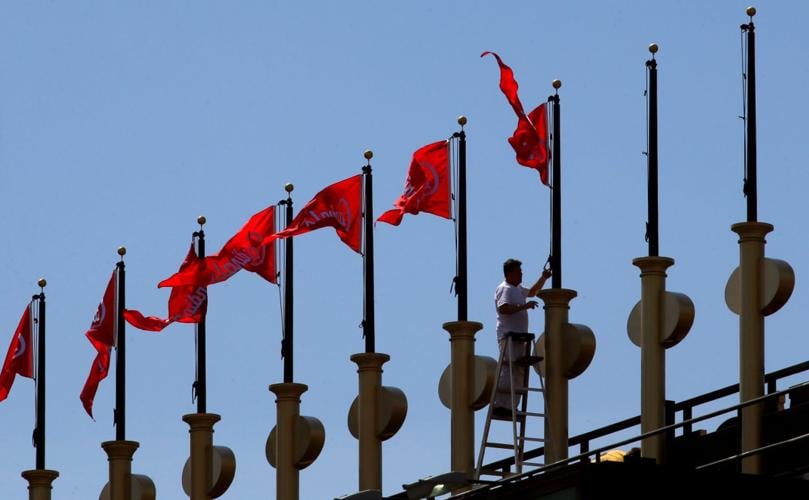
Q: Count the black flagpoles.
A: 9